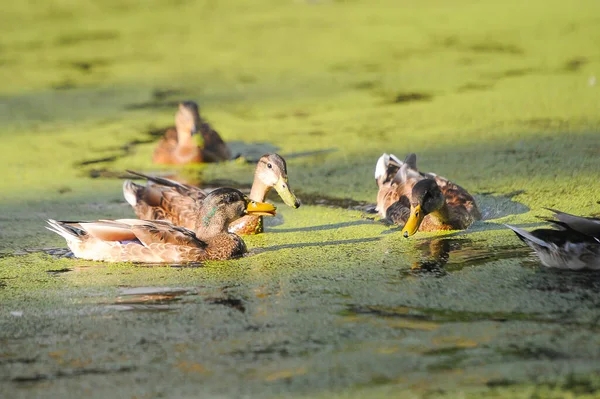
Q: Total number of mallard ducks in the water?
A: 5